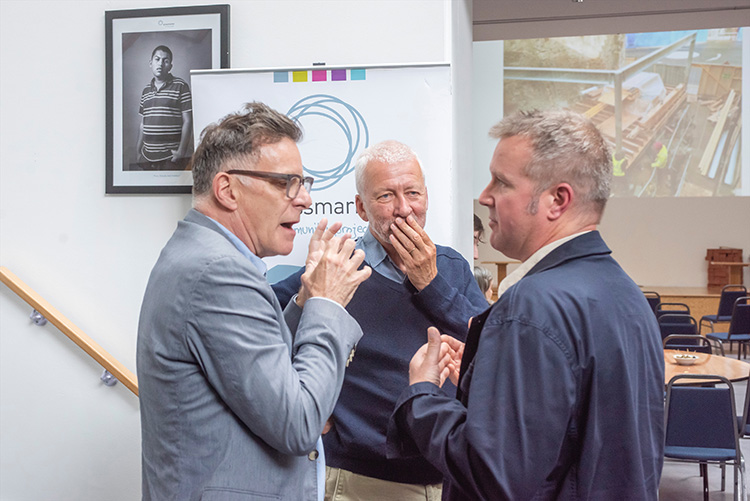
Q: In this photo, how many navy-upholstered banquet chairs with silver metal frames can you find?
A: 8